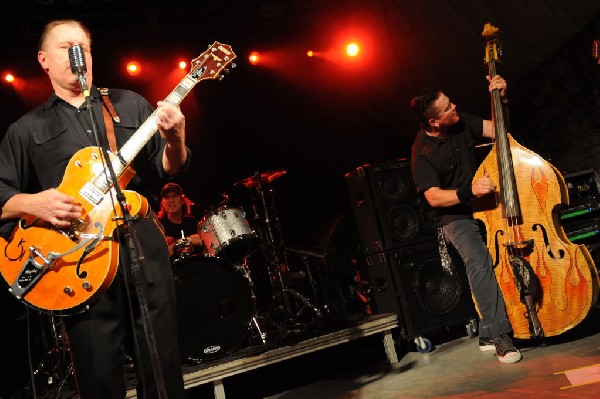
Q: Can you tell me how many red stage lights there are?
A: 6